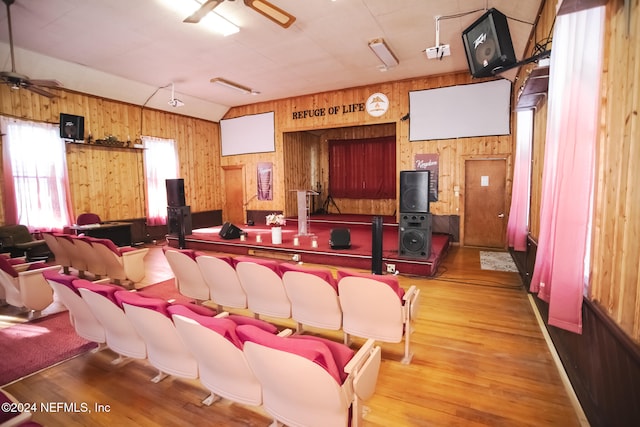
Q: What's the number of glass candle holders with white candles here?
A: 4